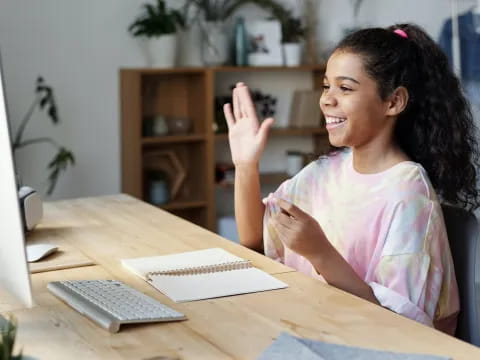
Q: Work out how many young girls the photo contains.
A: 1